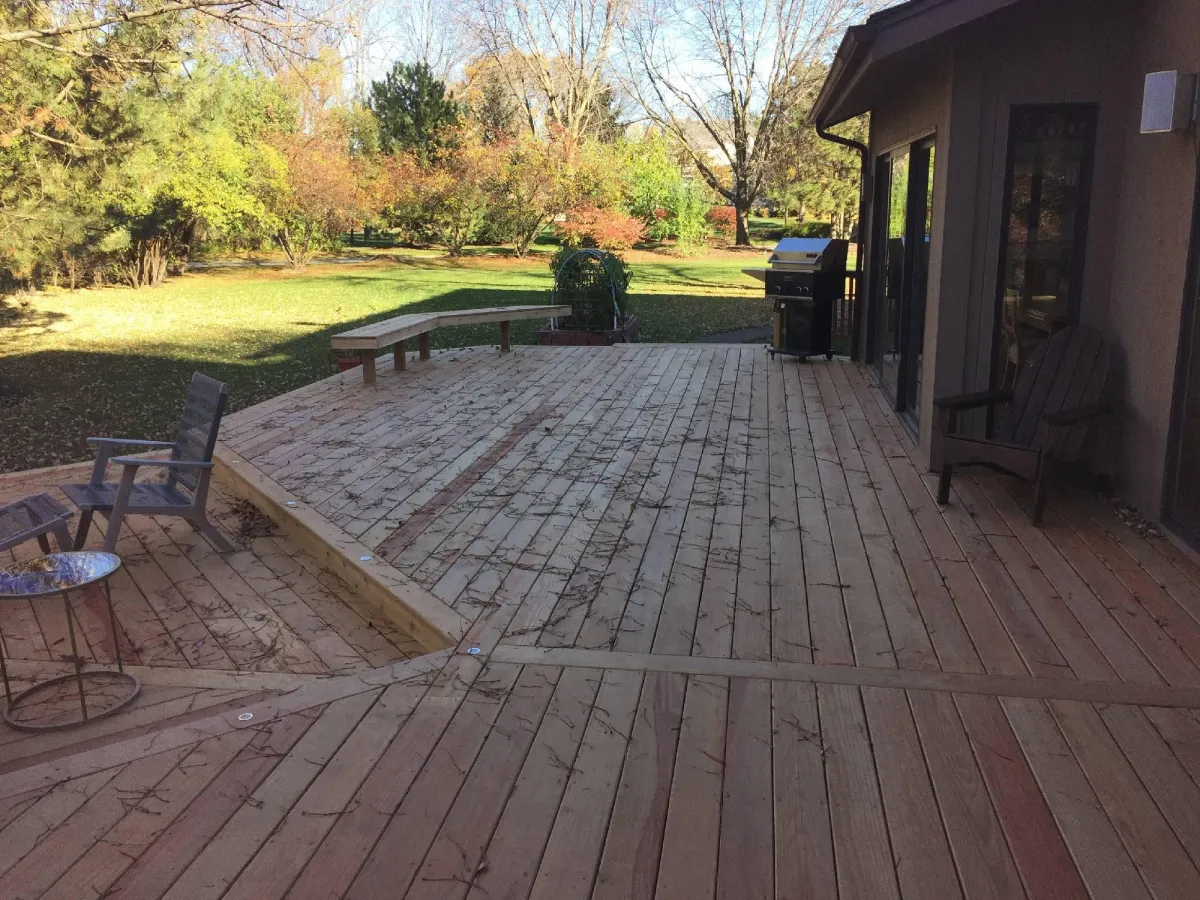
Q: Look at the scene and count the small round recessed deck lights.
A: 5